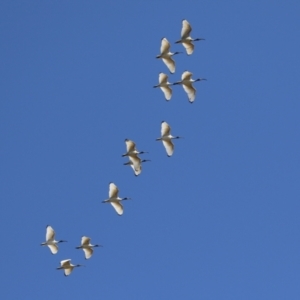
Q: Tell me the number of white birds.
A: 11